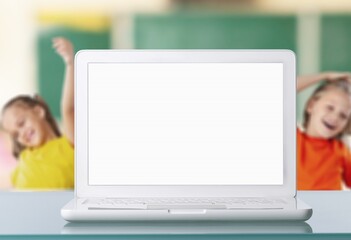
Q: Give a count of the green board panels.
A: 3